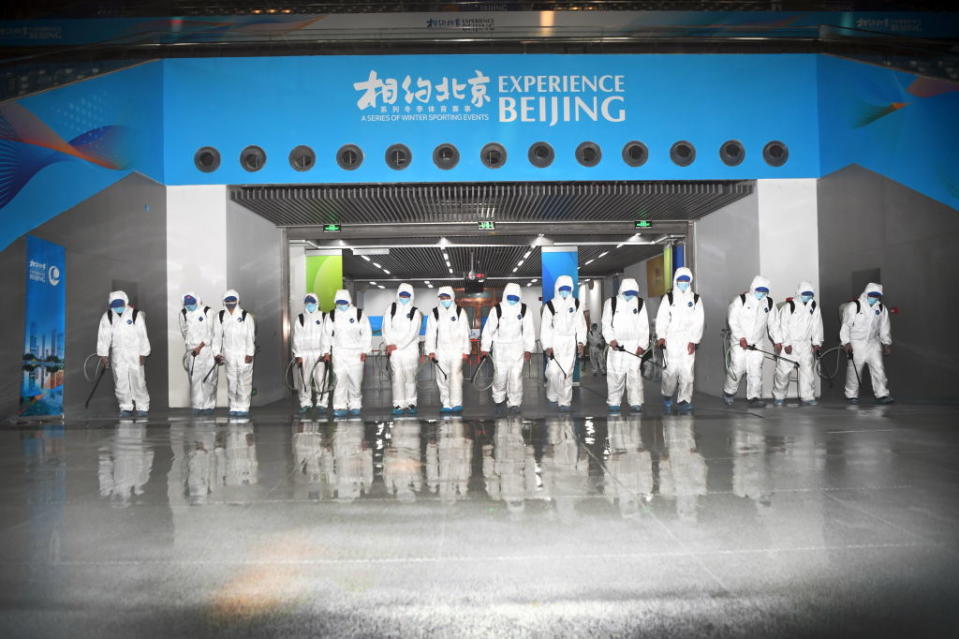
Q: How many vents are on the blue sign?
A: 13